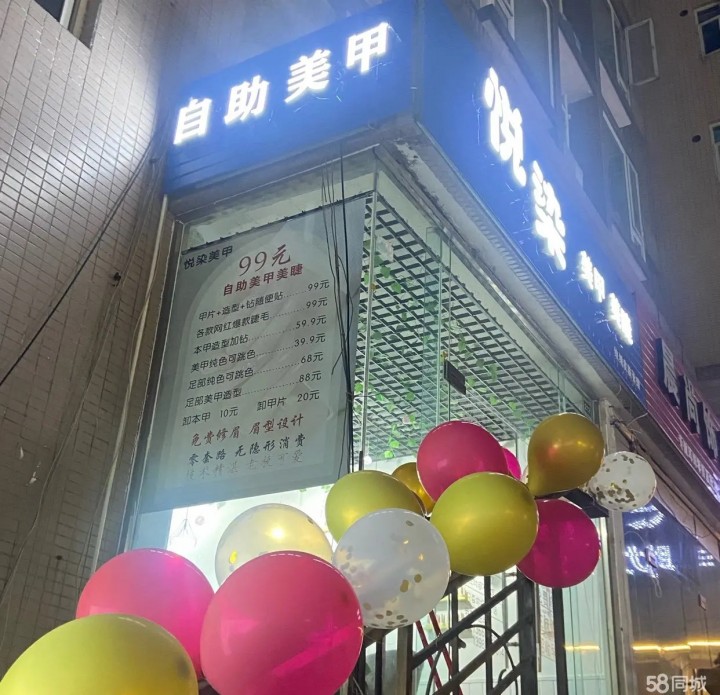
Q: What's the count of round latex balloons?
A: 13